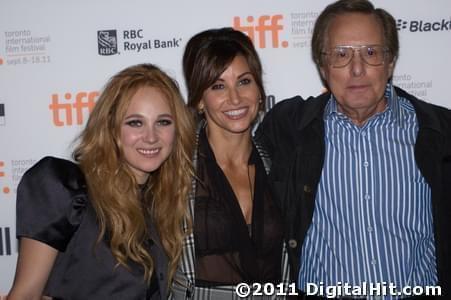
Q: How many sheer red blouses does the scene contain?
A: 0